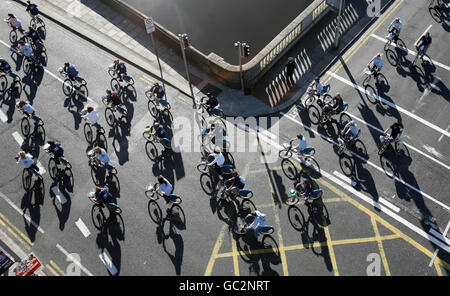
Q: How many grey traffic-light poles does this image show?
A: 2